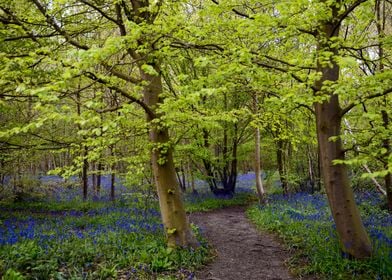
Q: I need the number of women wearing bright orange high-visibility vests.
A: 0